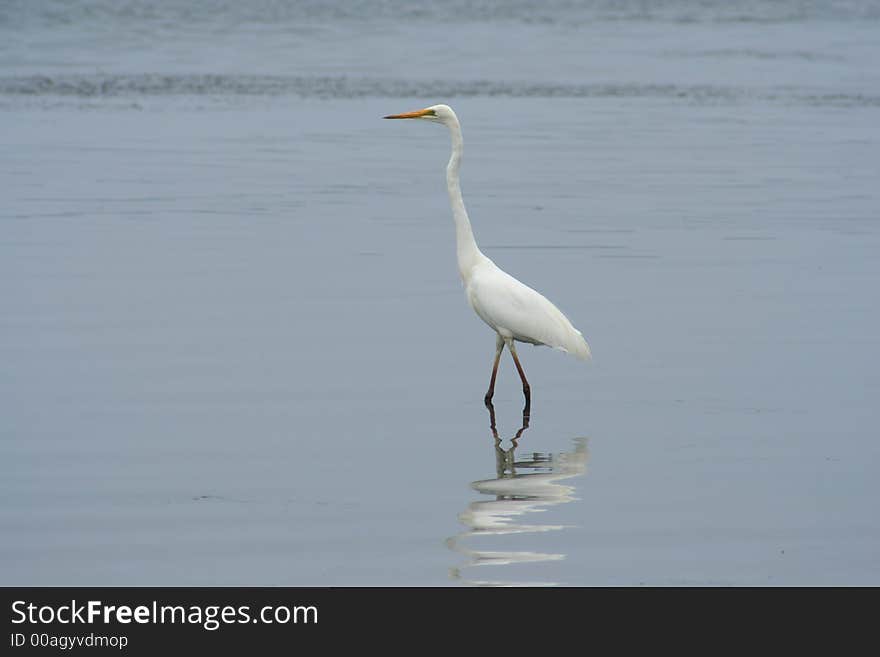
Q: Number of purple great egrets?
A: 0